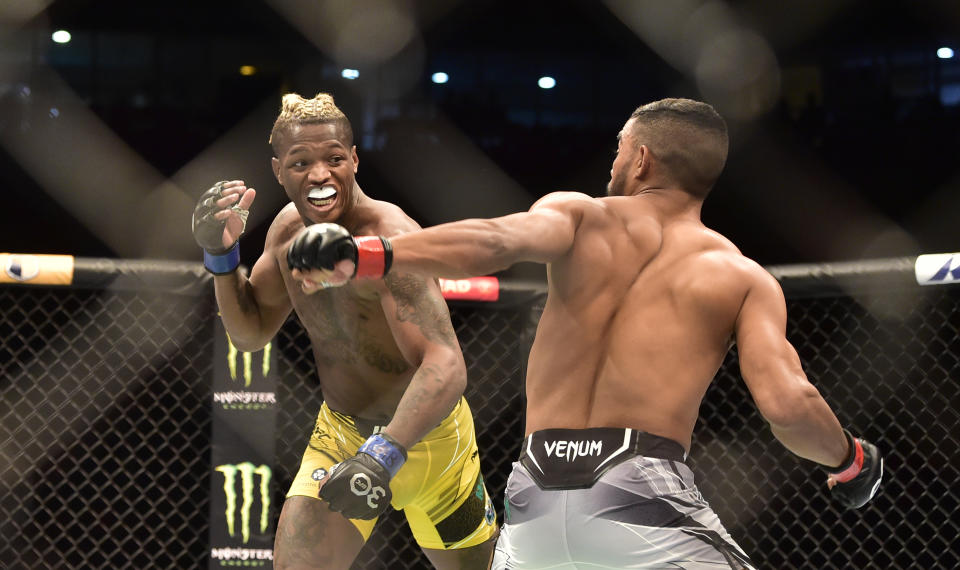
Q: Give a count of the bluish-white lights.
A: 5